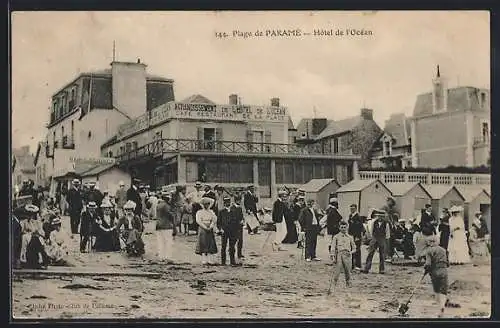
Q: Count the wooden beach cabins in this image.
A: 5